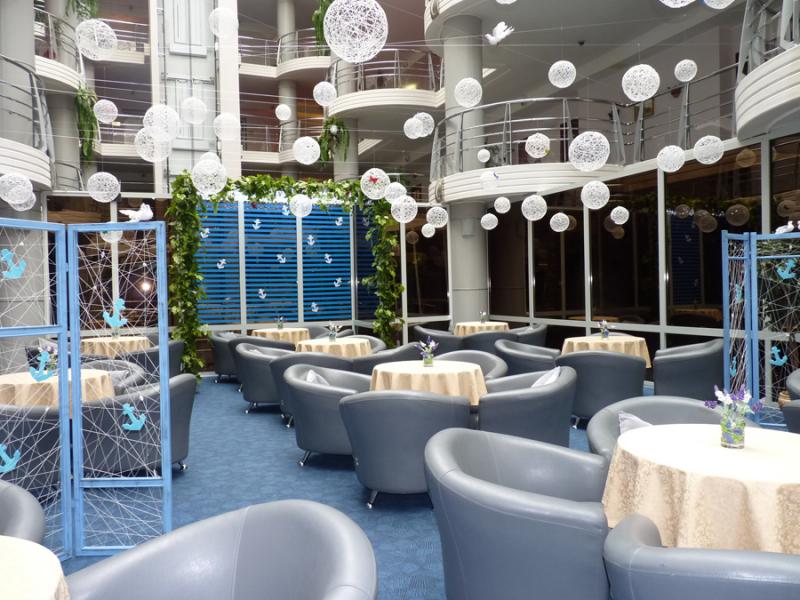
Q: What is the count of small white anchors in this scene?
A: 11